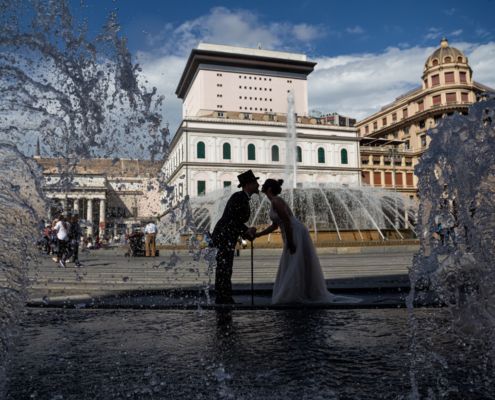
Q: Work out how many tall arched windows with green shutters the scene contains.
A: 7